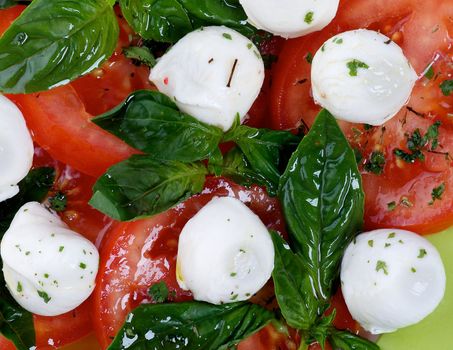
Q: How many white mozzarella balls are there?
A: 7